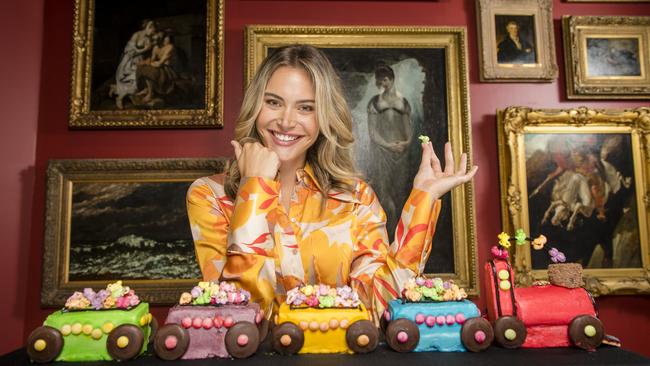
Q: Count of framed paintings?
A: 6